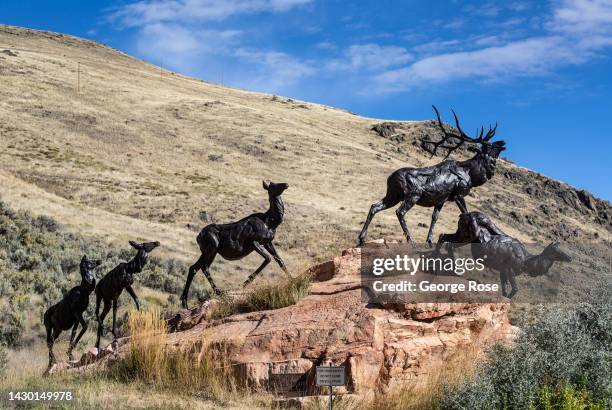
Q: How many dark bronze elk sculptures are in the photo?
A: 5